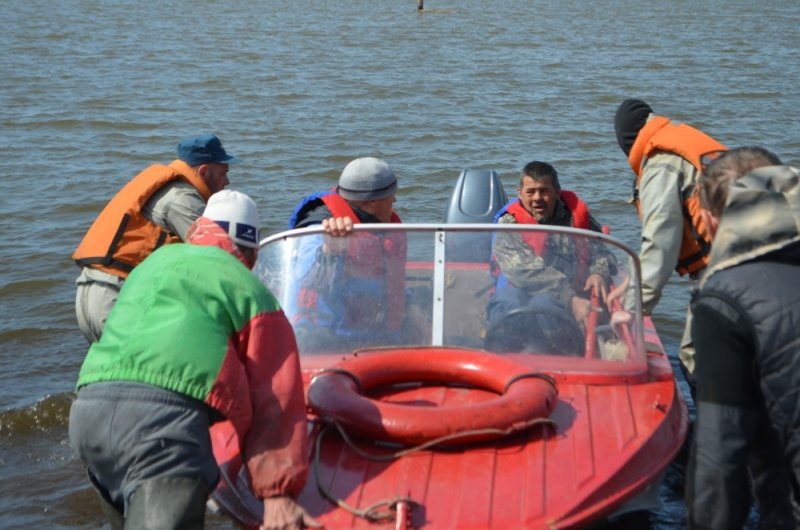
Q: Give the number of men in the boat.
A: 2